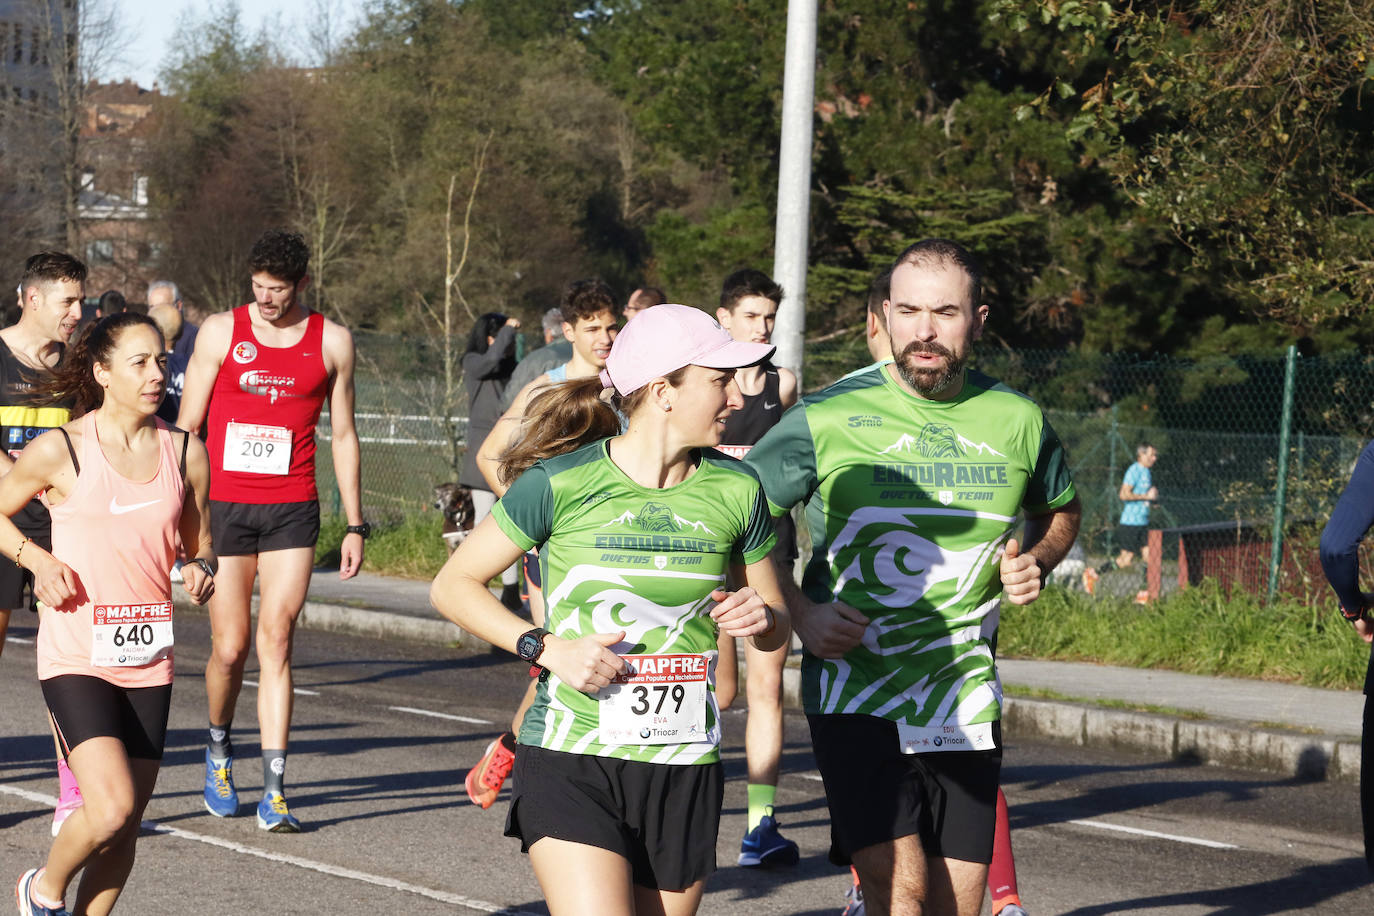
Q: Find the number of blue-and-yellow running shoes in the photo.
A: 2